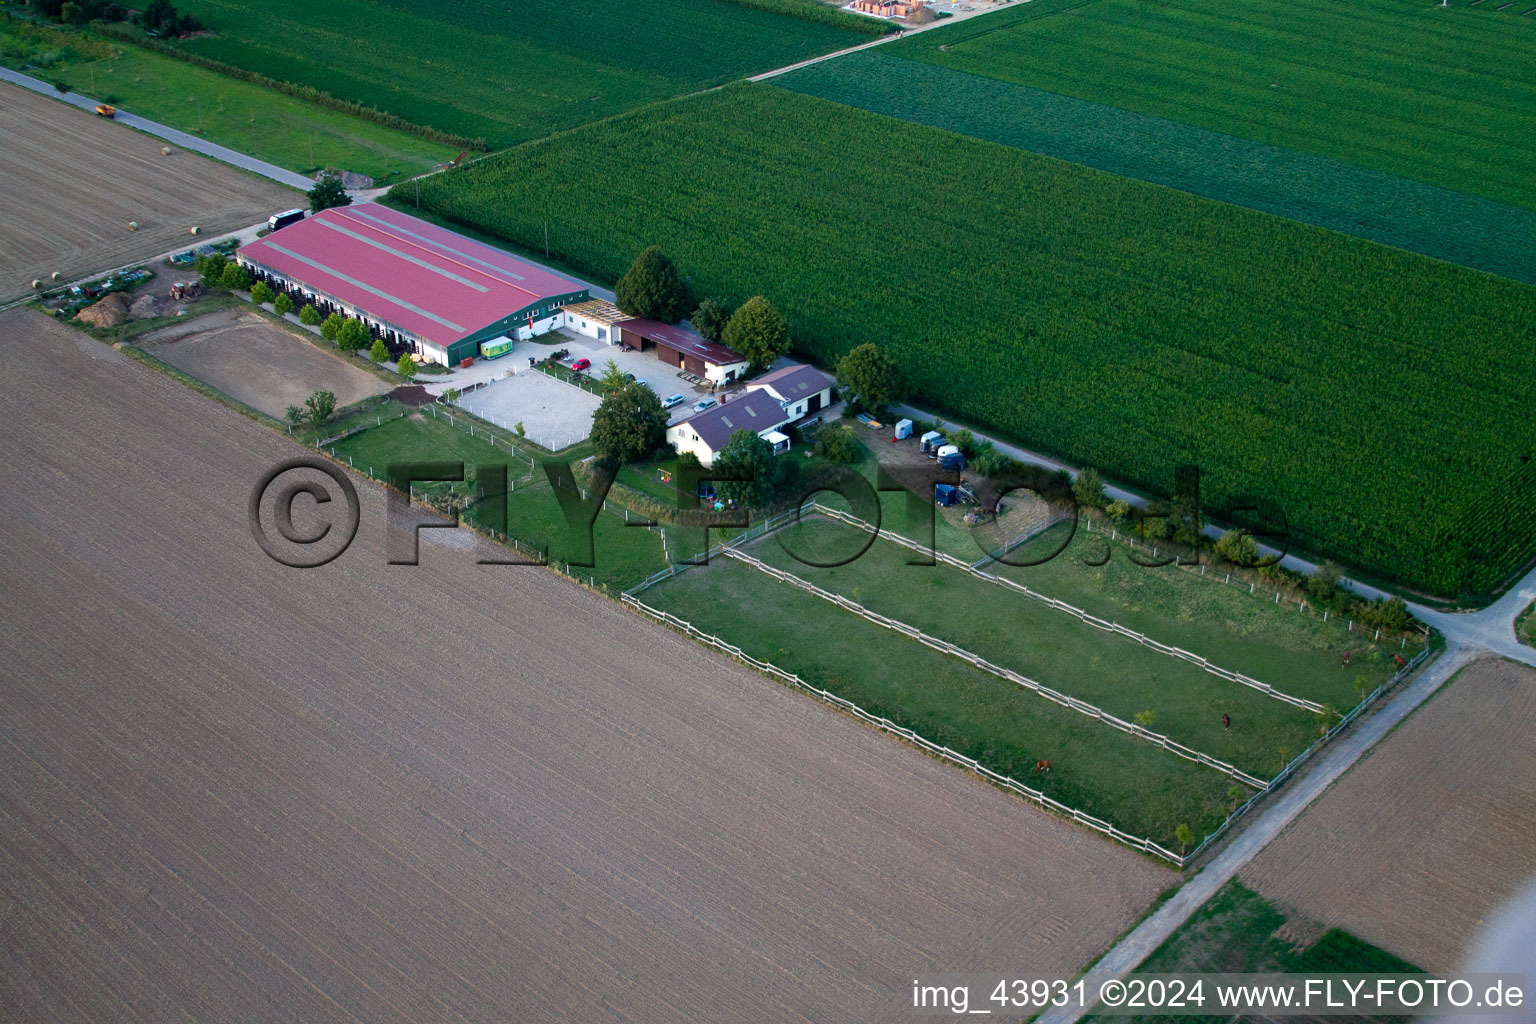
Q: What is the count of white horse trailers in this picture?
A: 3